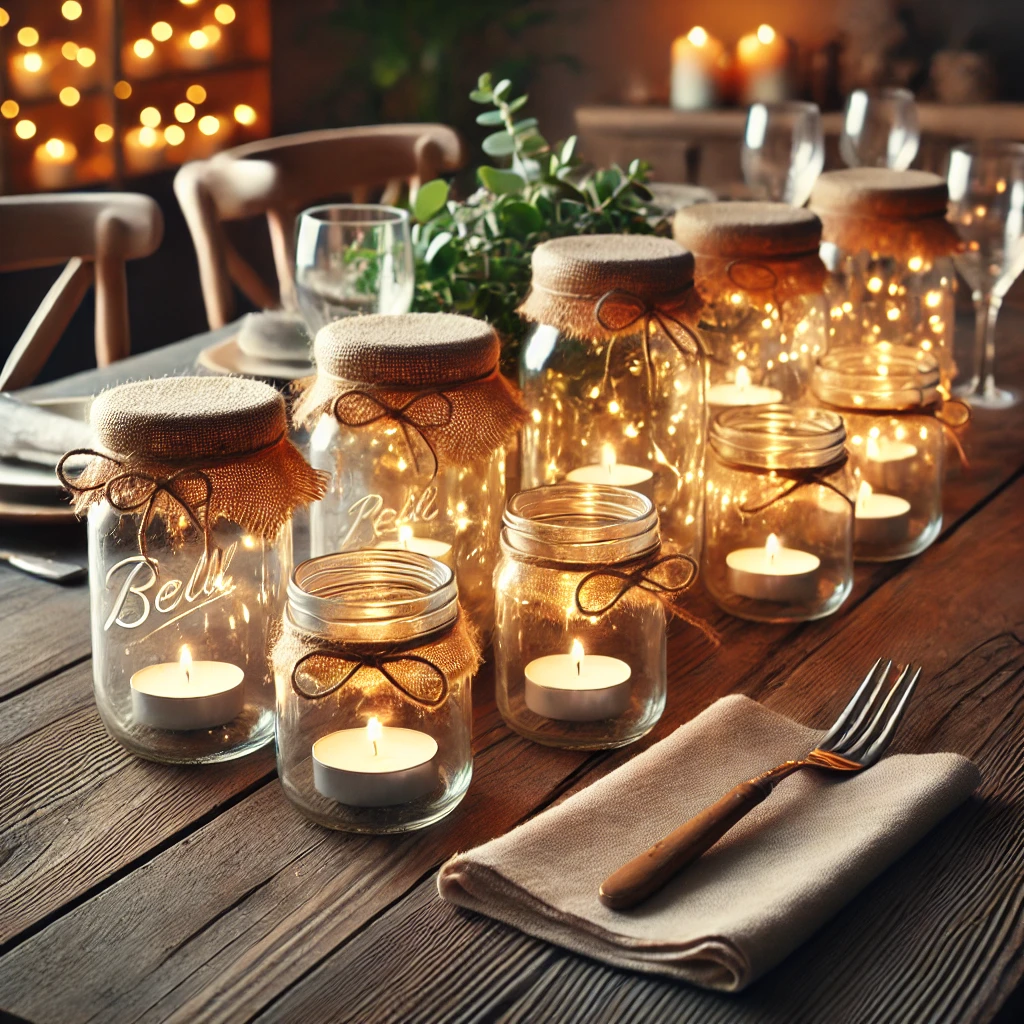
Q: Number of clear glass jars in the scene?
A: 9